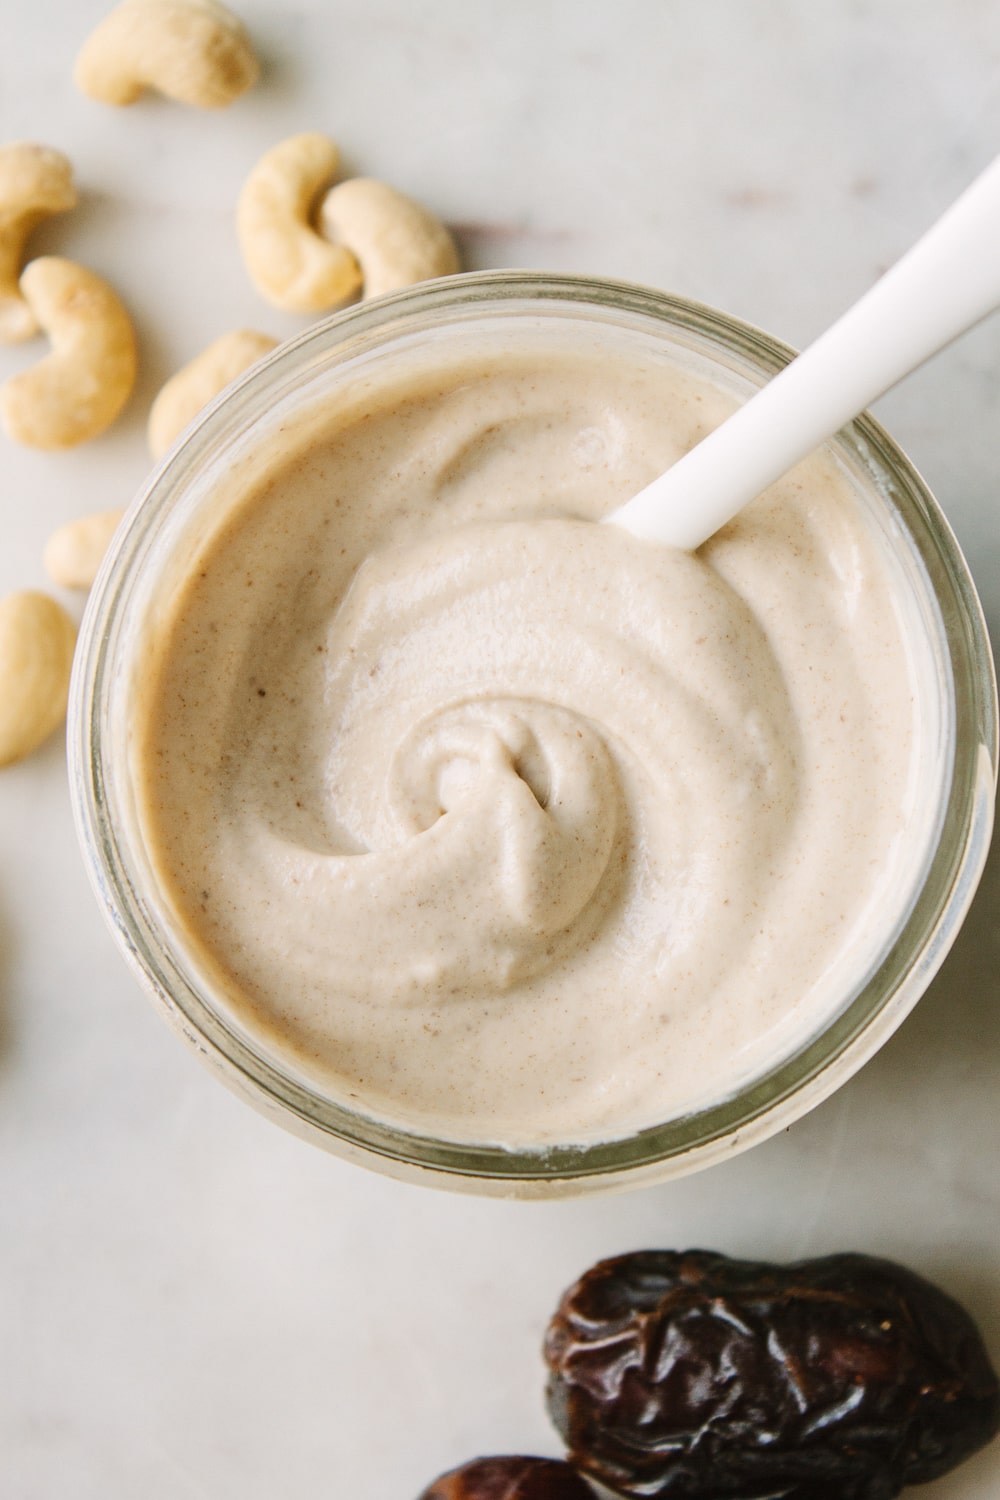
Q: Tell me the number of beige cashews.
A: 8